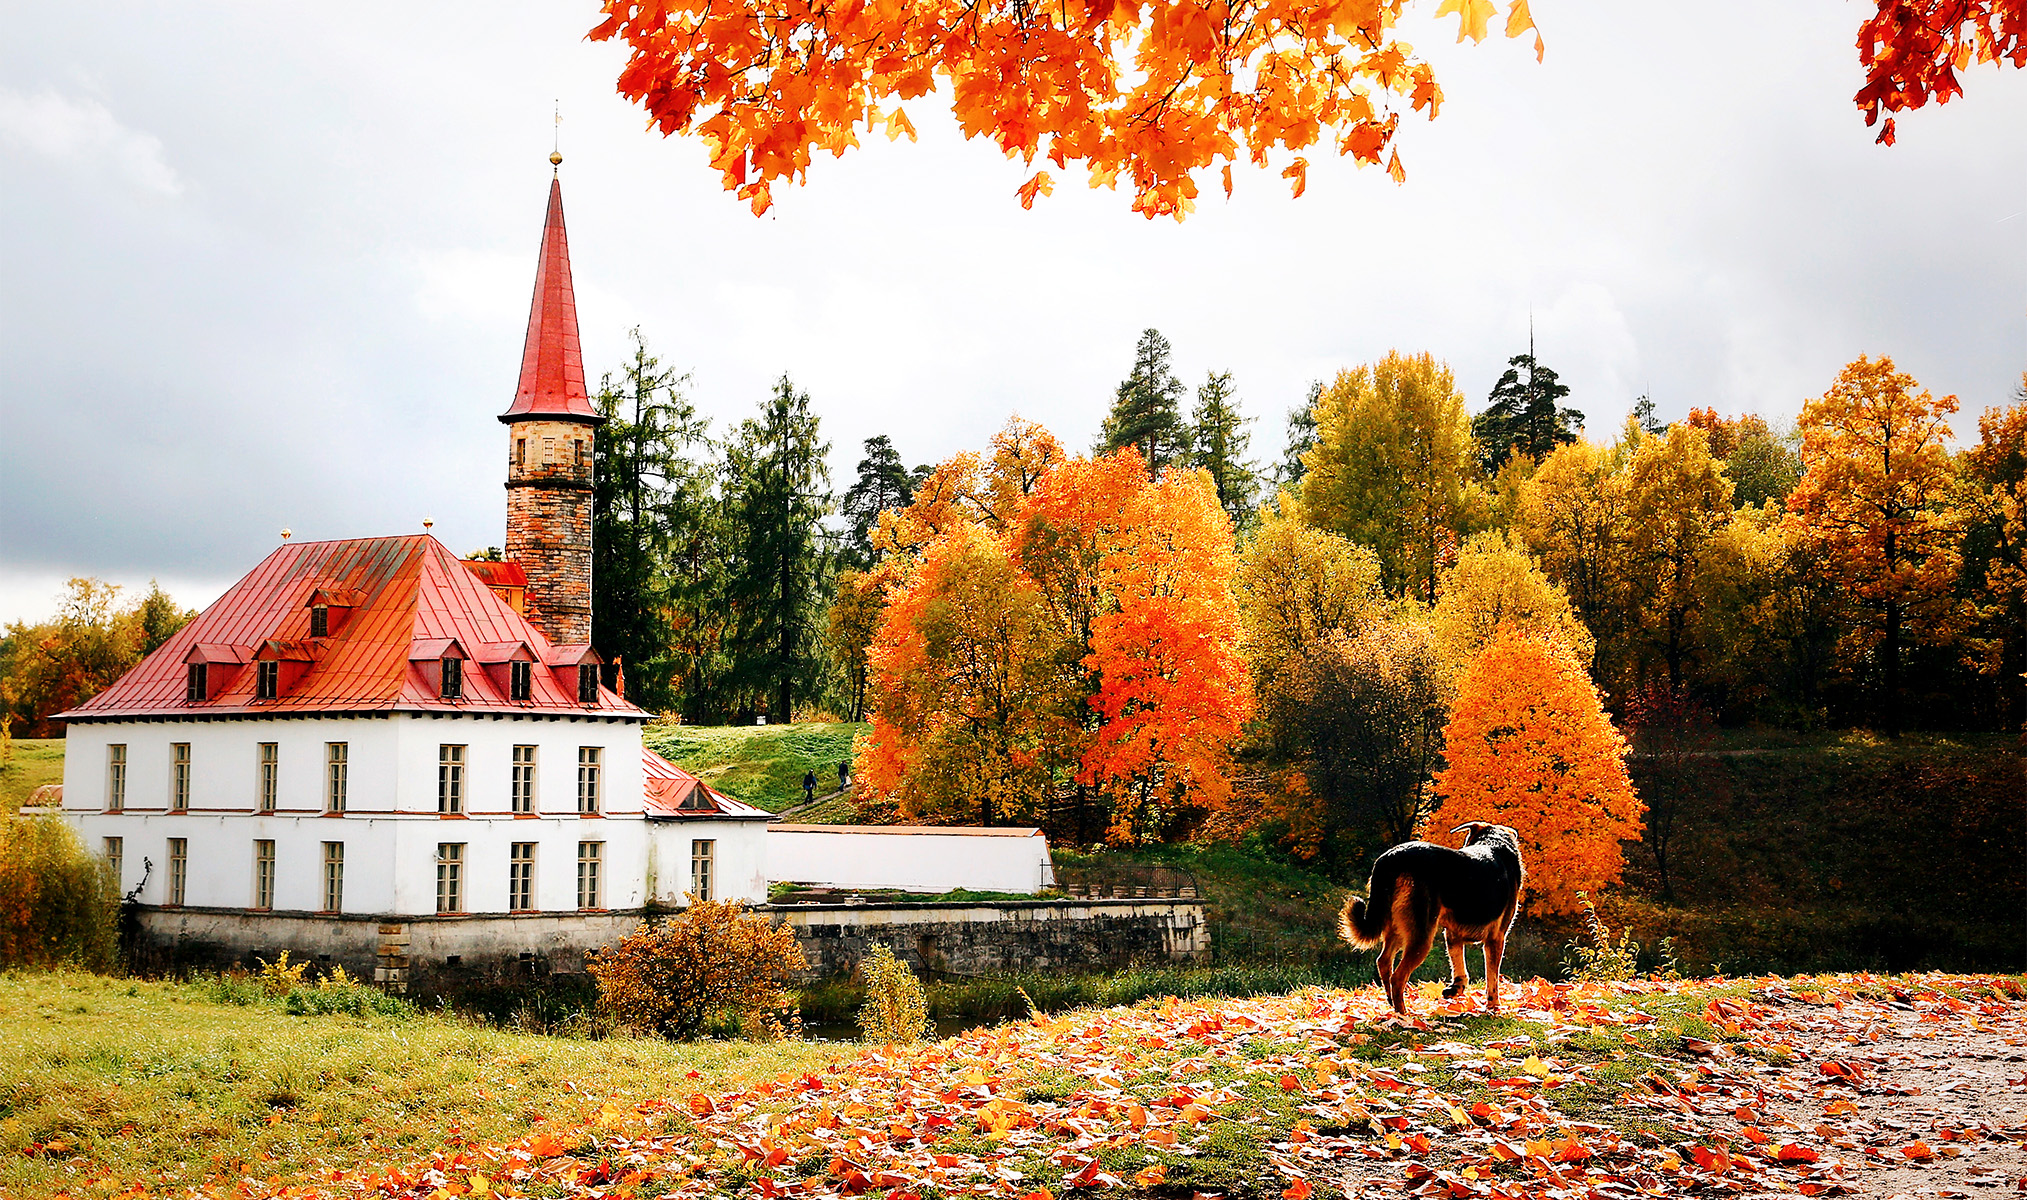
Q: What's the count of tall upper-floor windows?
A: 7